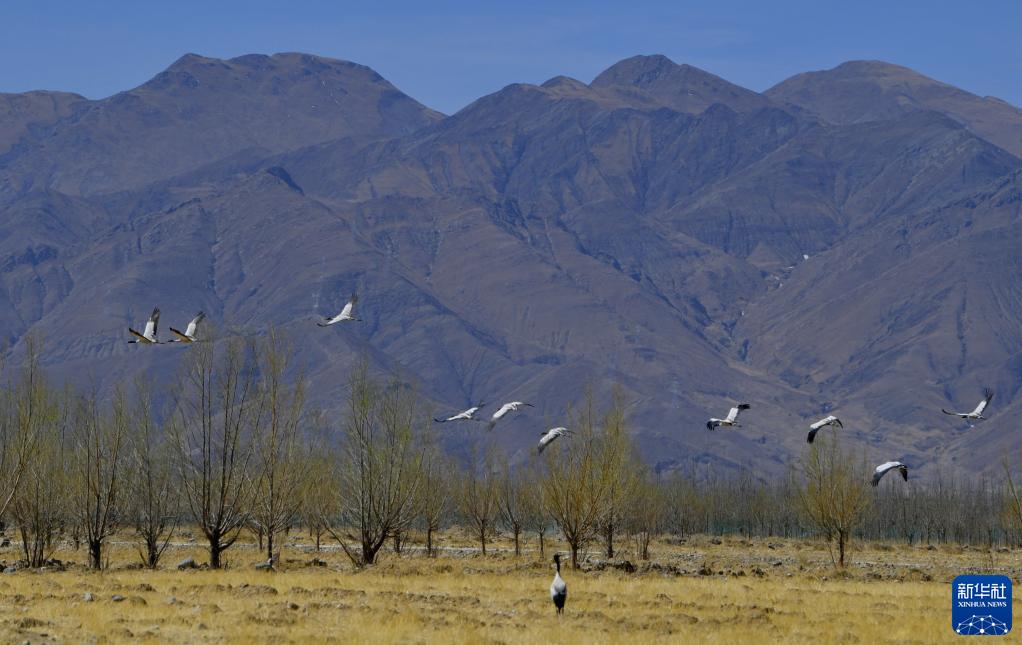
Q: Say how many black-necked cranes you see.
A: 11